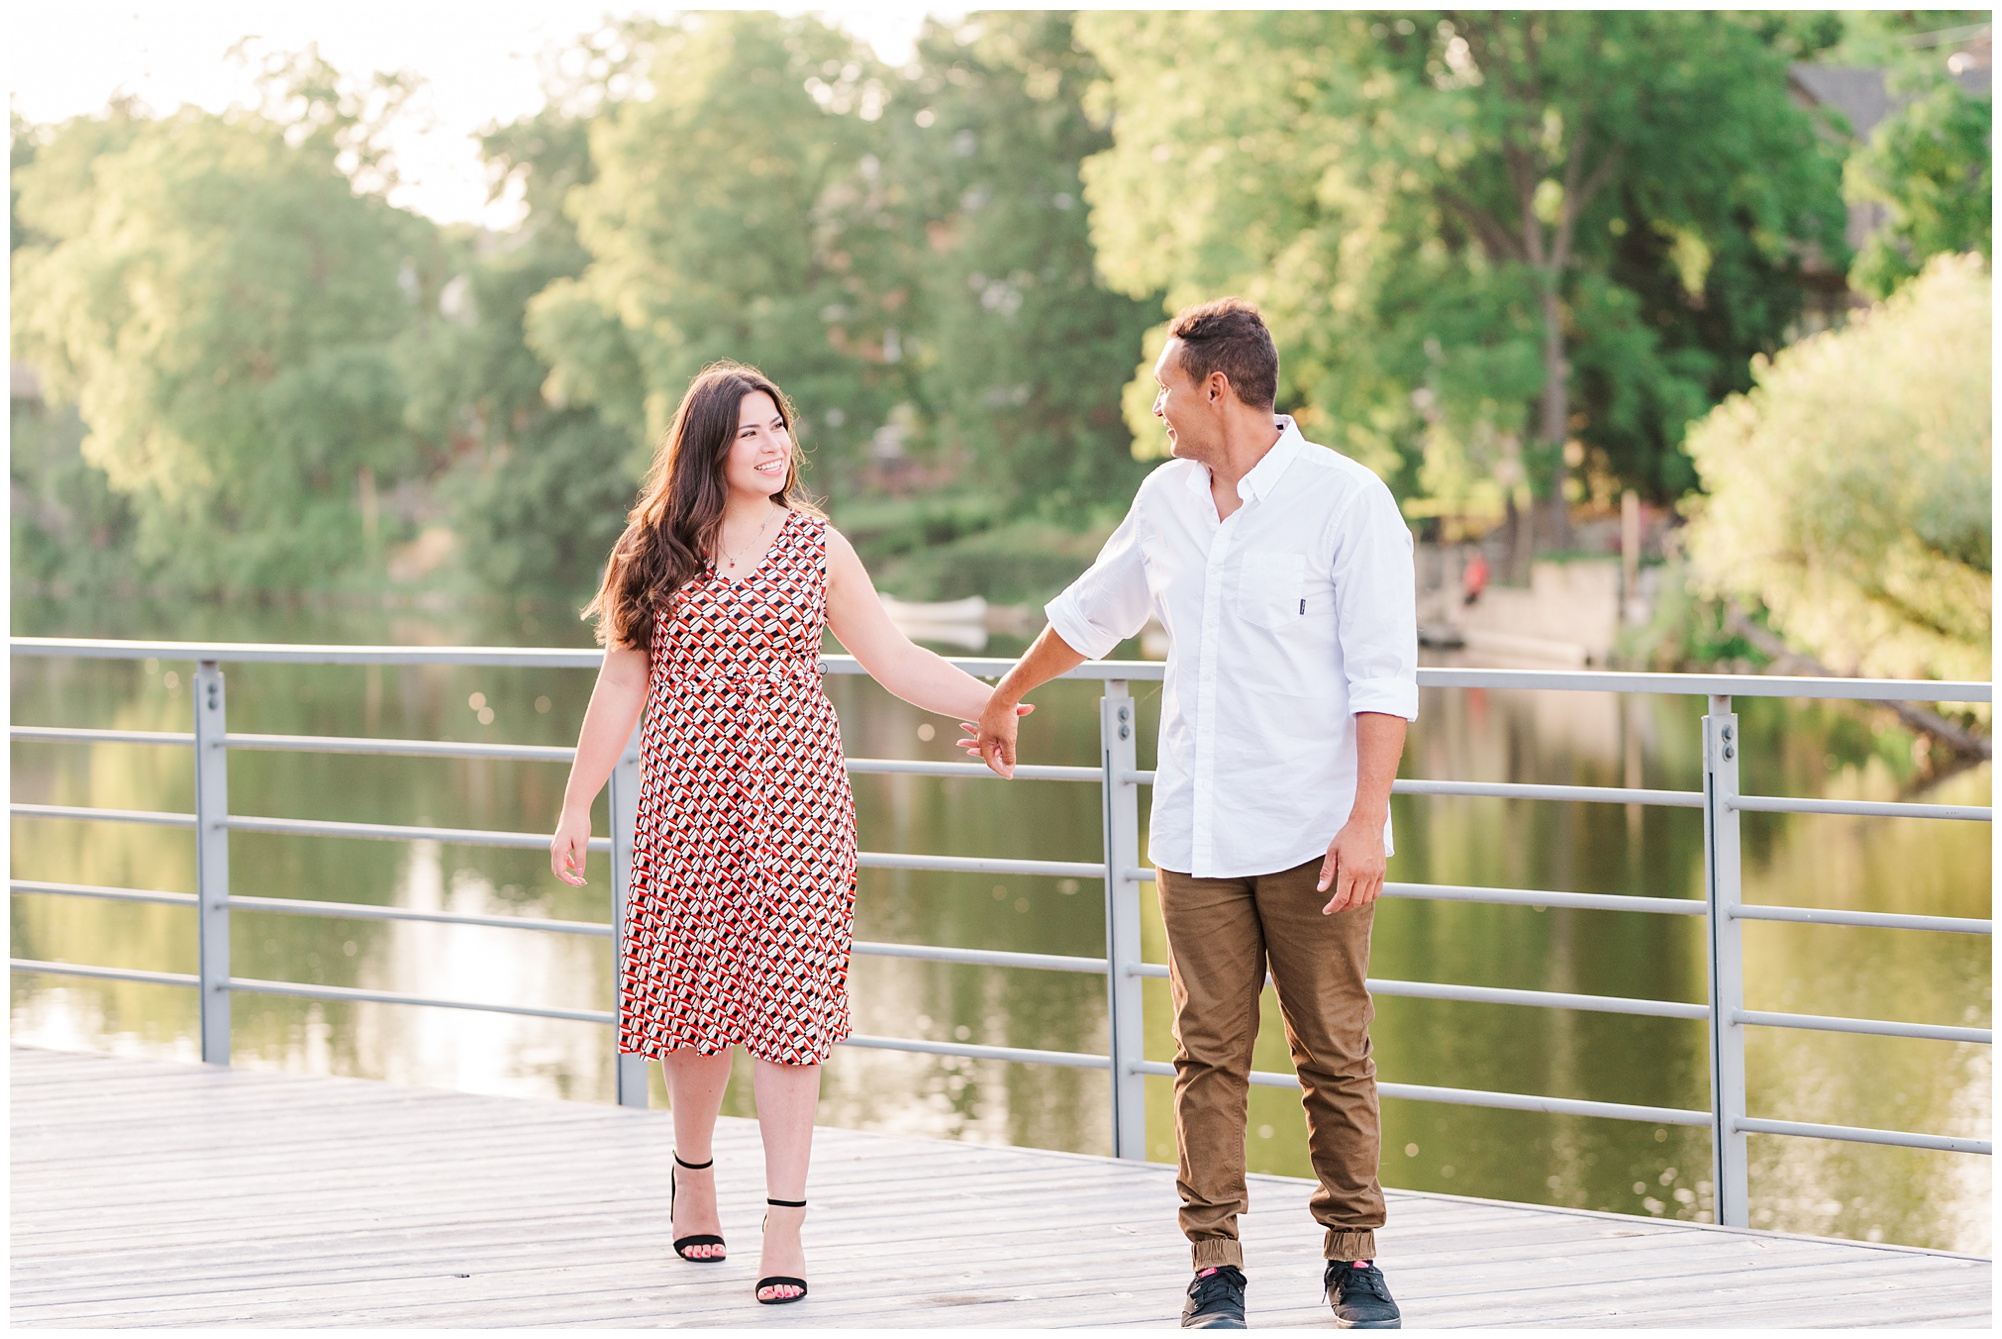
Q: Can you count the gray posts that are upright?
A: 4